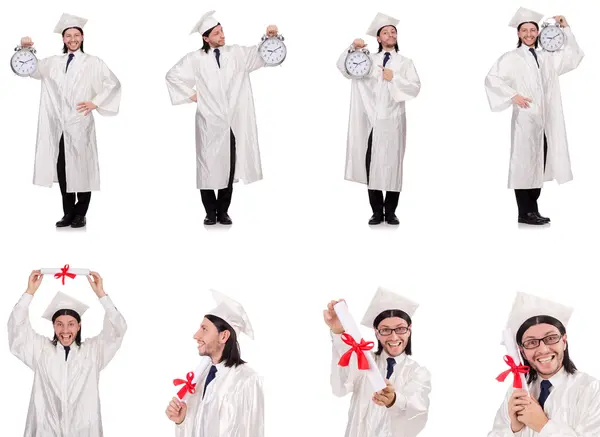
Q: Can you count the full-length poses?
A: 4